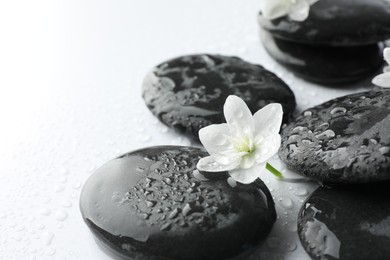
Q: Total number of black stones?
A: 6